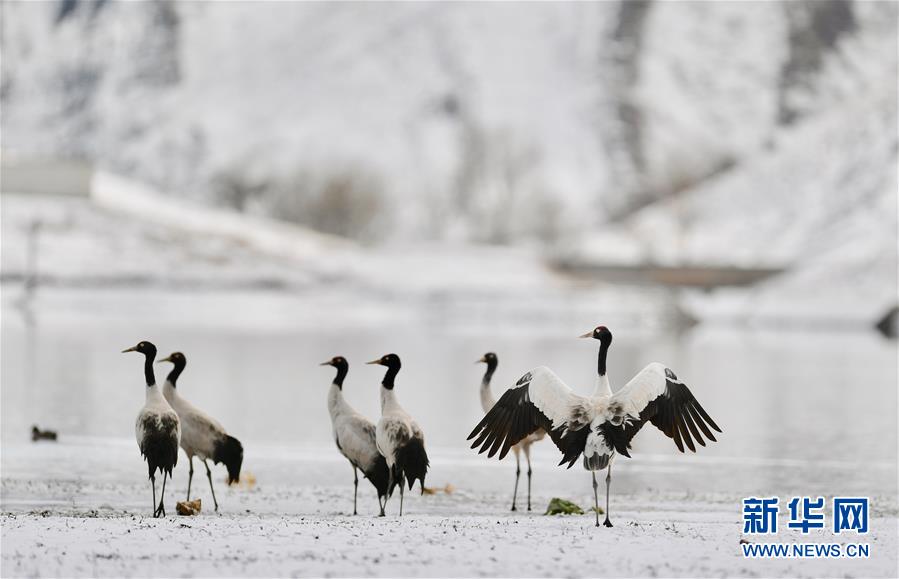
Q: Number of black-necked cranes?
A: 6